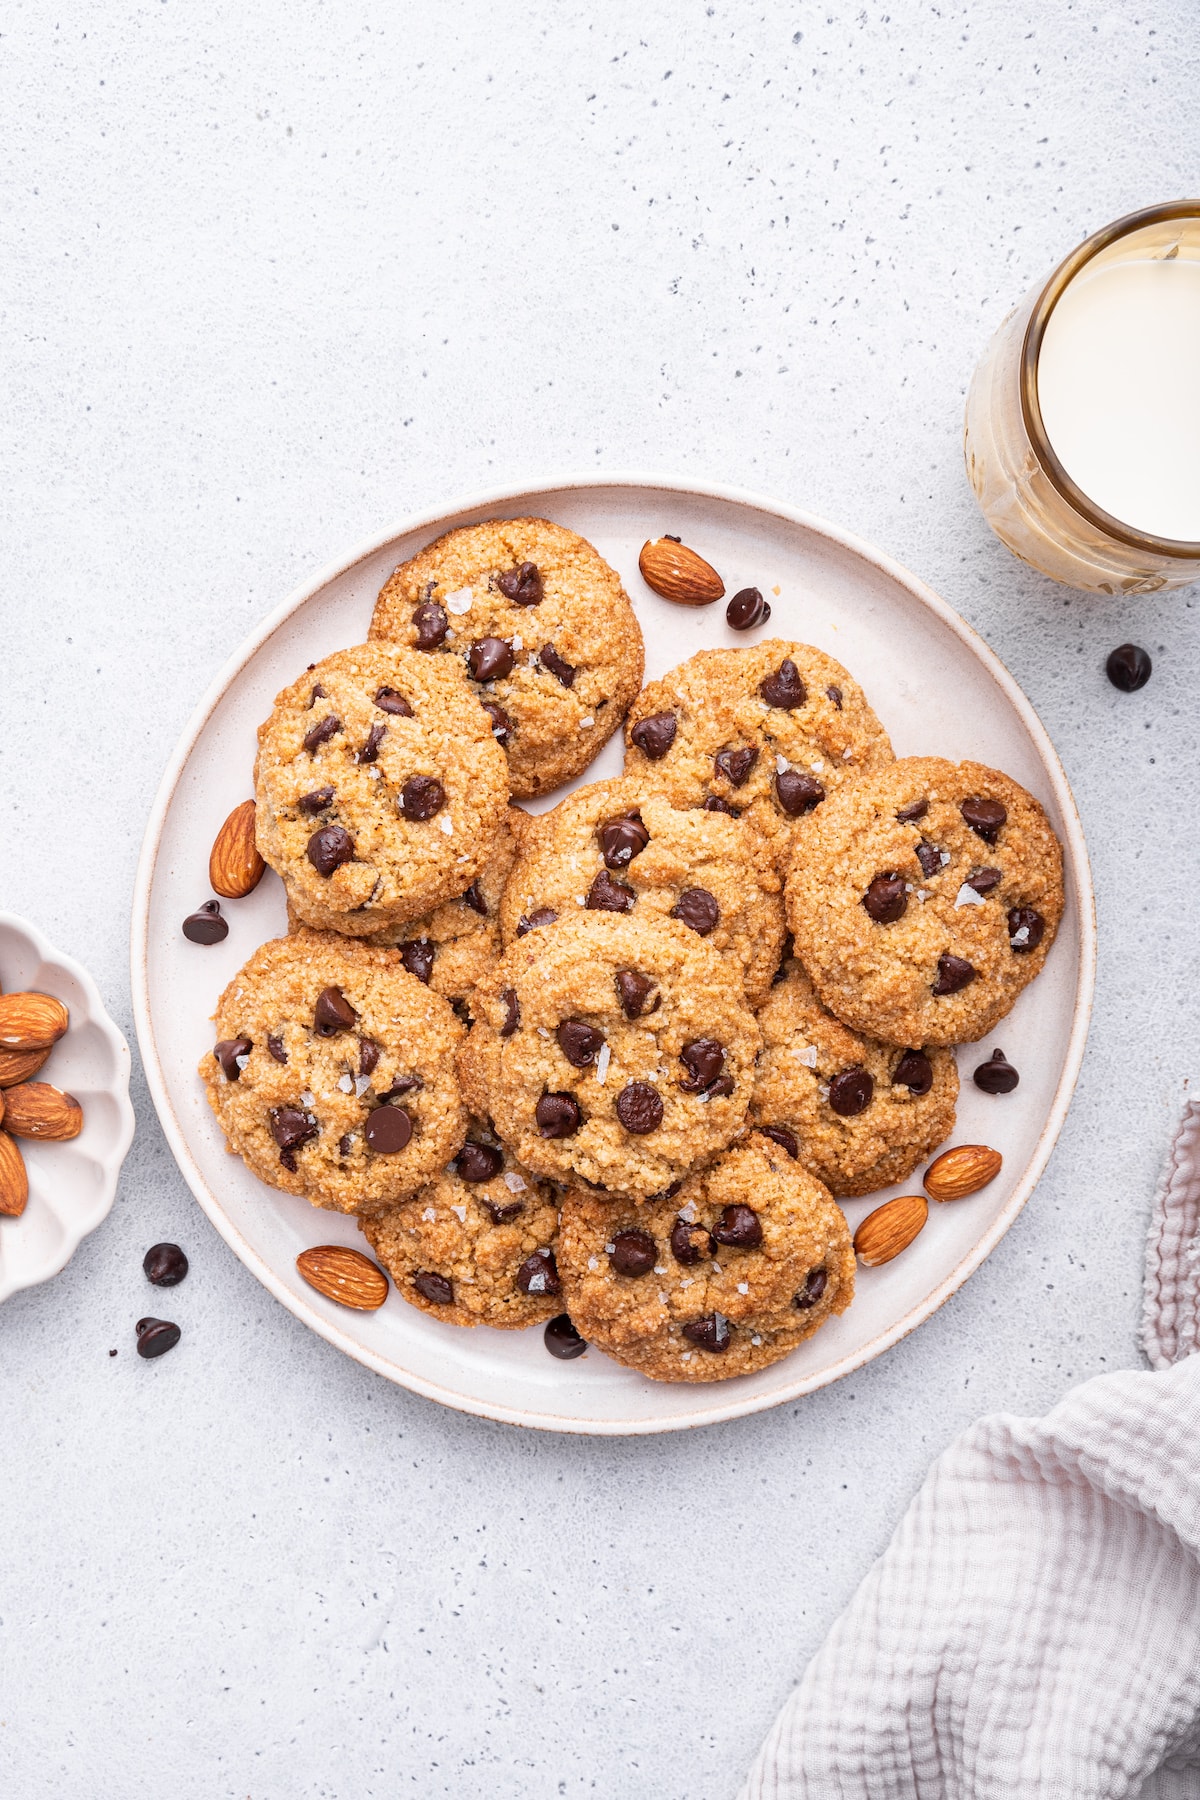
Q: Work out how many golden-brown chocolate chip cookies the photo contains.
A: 11